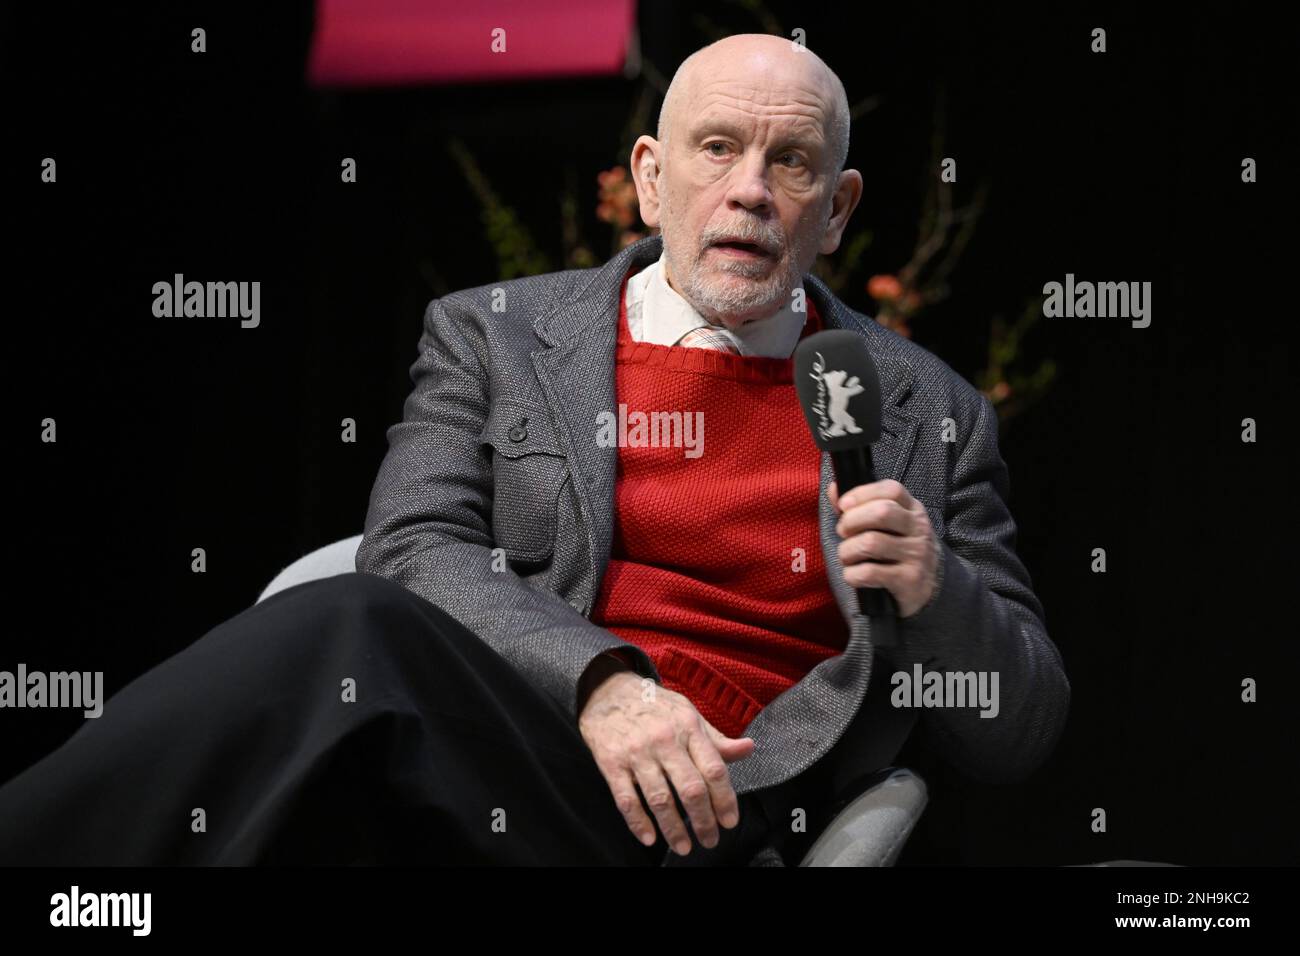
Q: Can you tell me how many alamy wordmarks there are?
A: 6